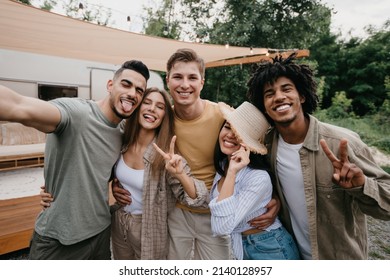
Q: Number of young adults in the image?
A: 5